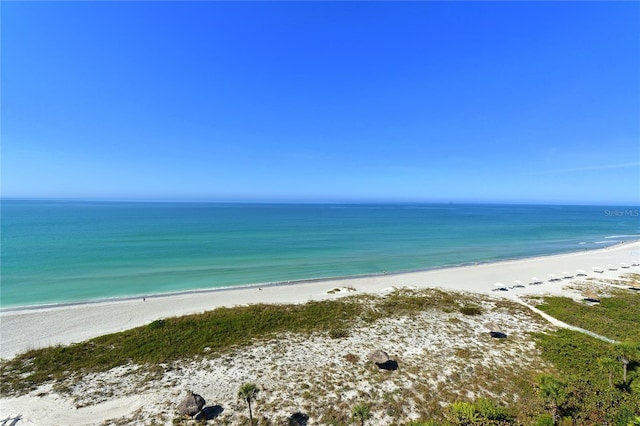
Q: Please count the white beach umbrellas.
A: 10